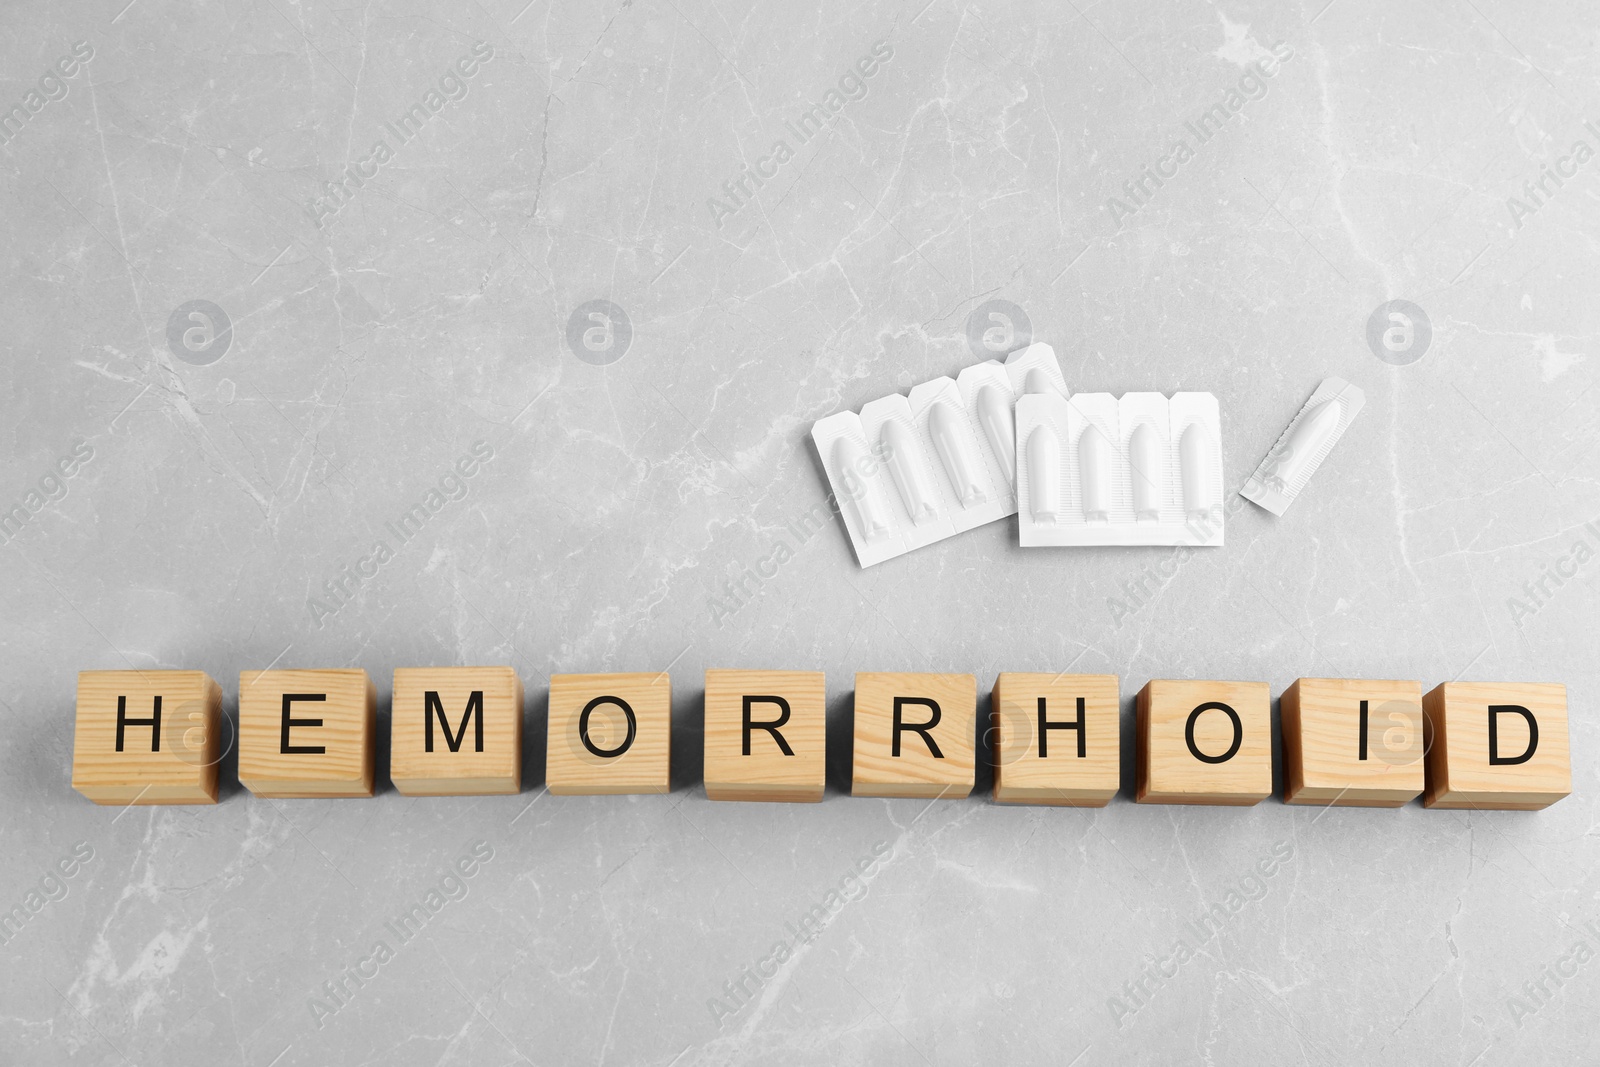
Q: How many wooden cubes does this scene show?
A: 10